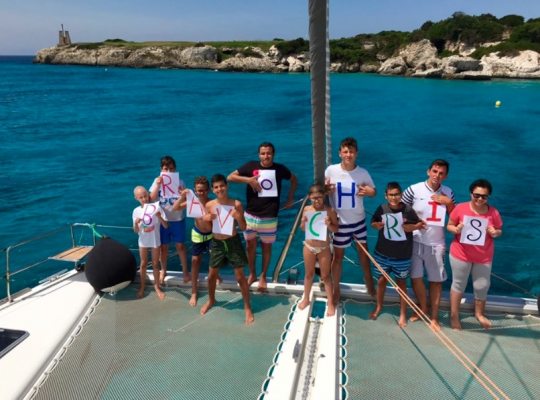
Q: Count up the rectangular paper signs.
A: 10